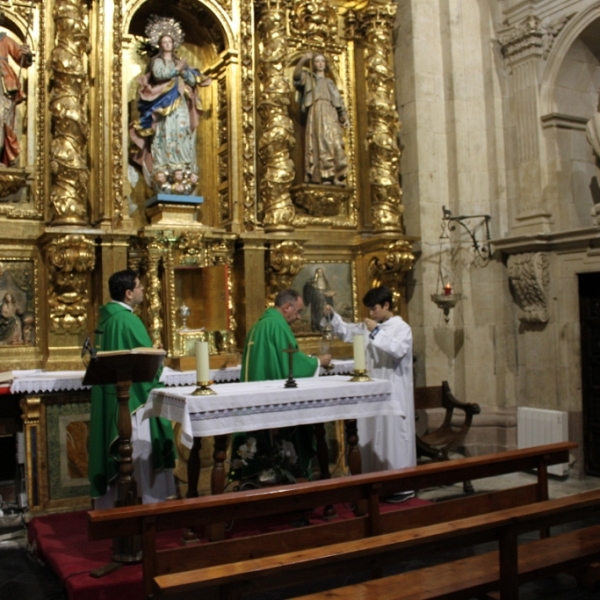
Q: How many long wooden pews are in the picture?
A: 2